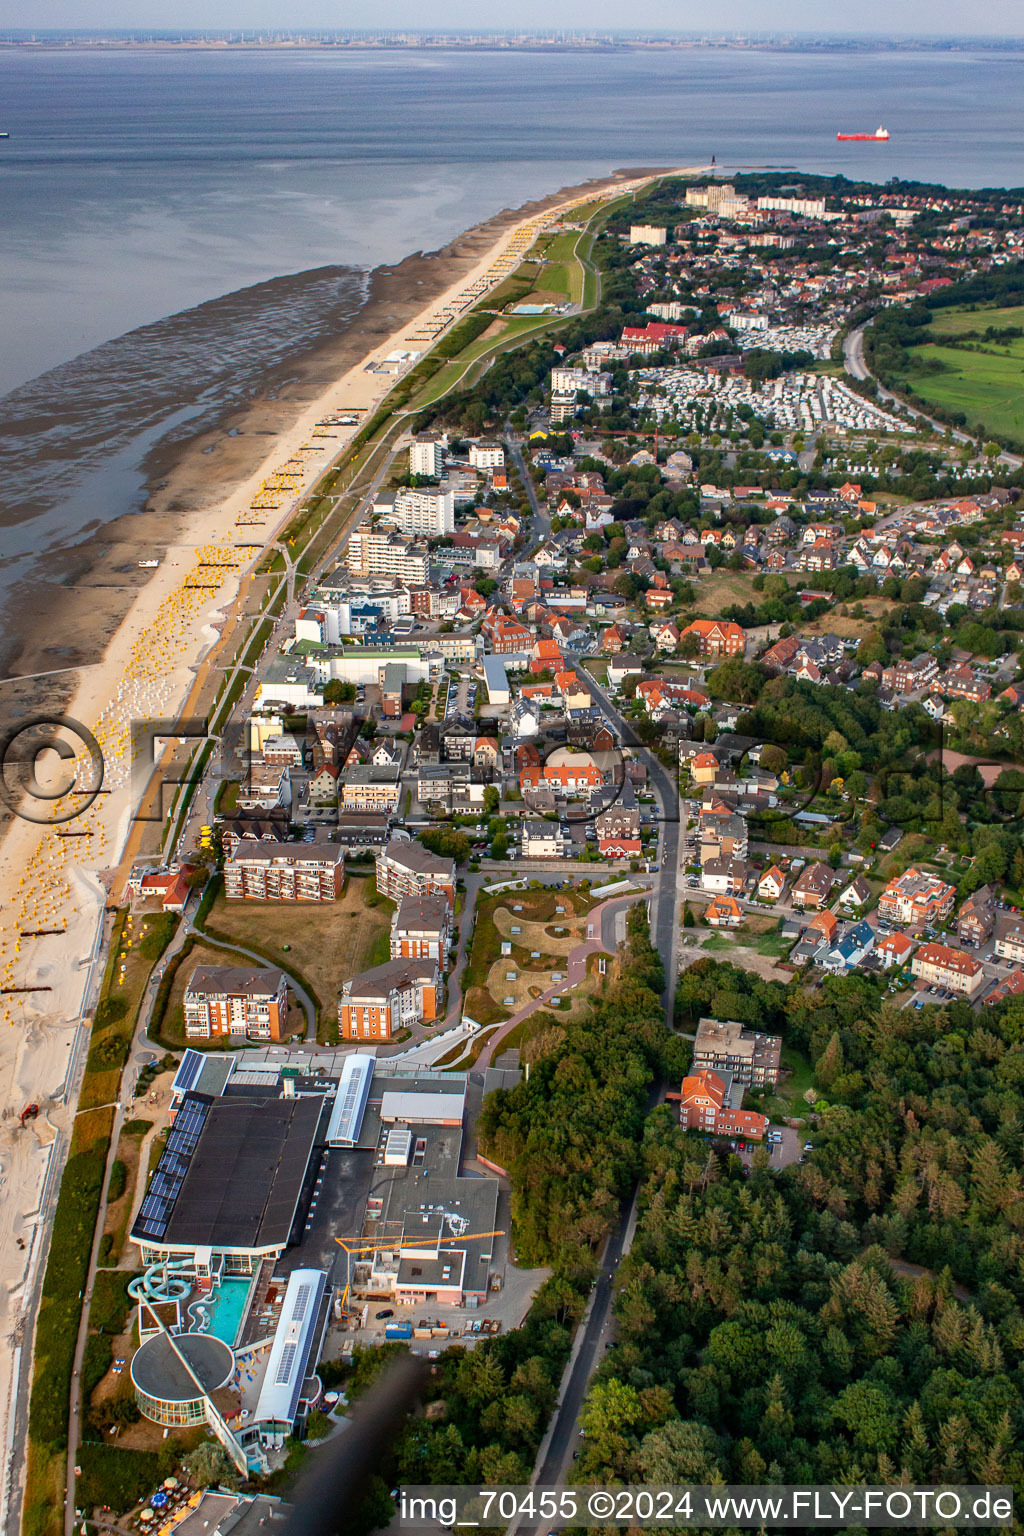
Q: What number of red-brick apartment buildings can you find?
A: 5